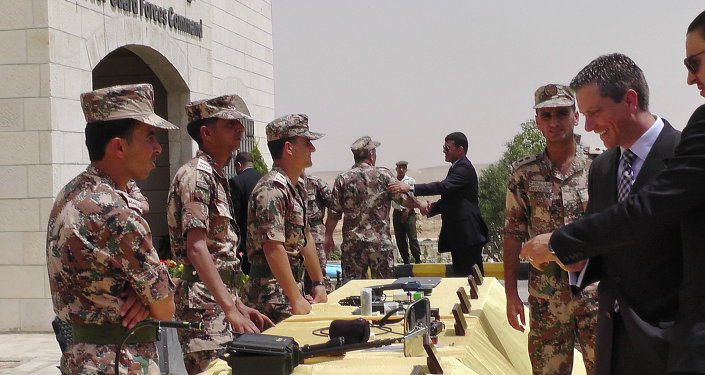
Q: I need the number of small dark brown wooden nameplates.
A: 5